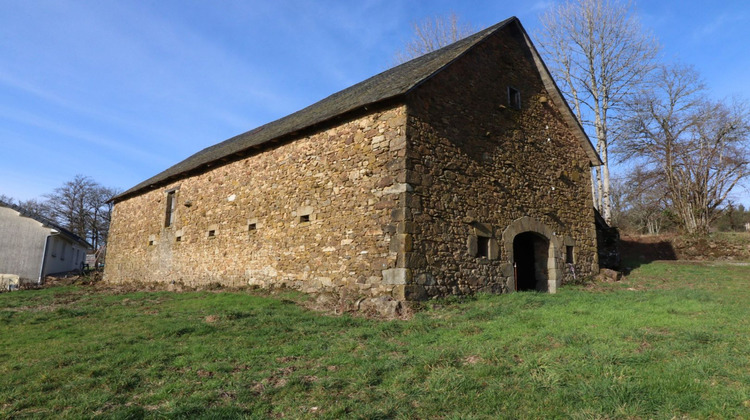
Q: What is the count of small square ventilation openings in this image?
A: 5